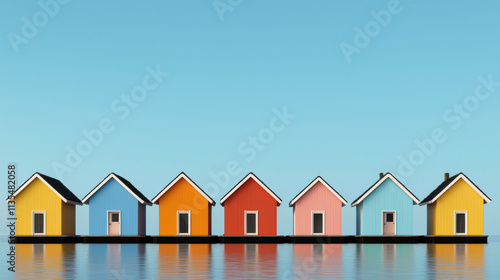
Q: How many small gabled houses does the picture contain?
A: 7